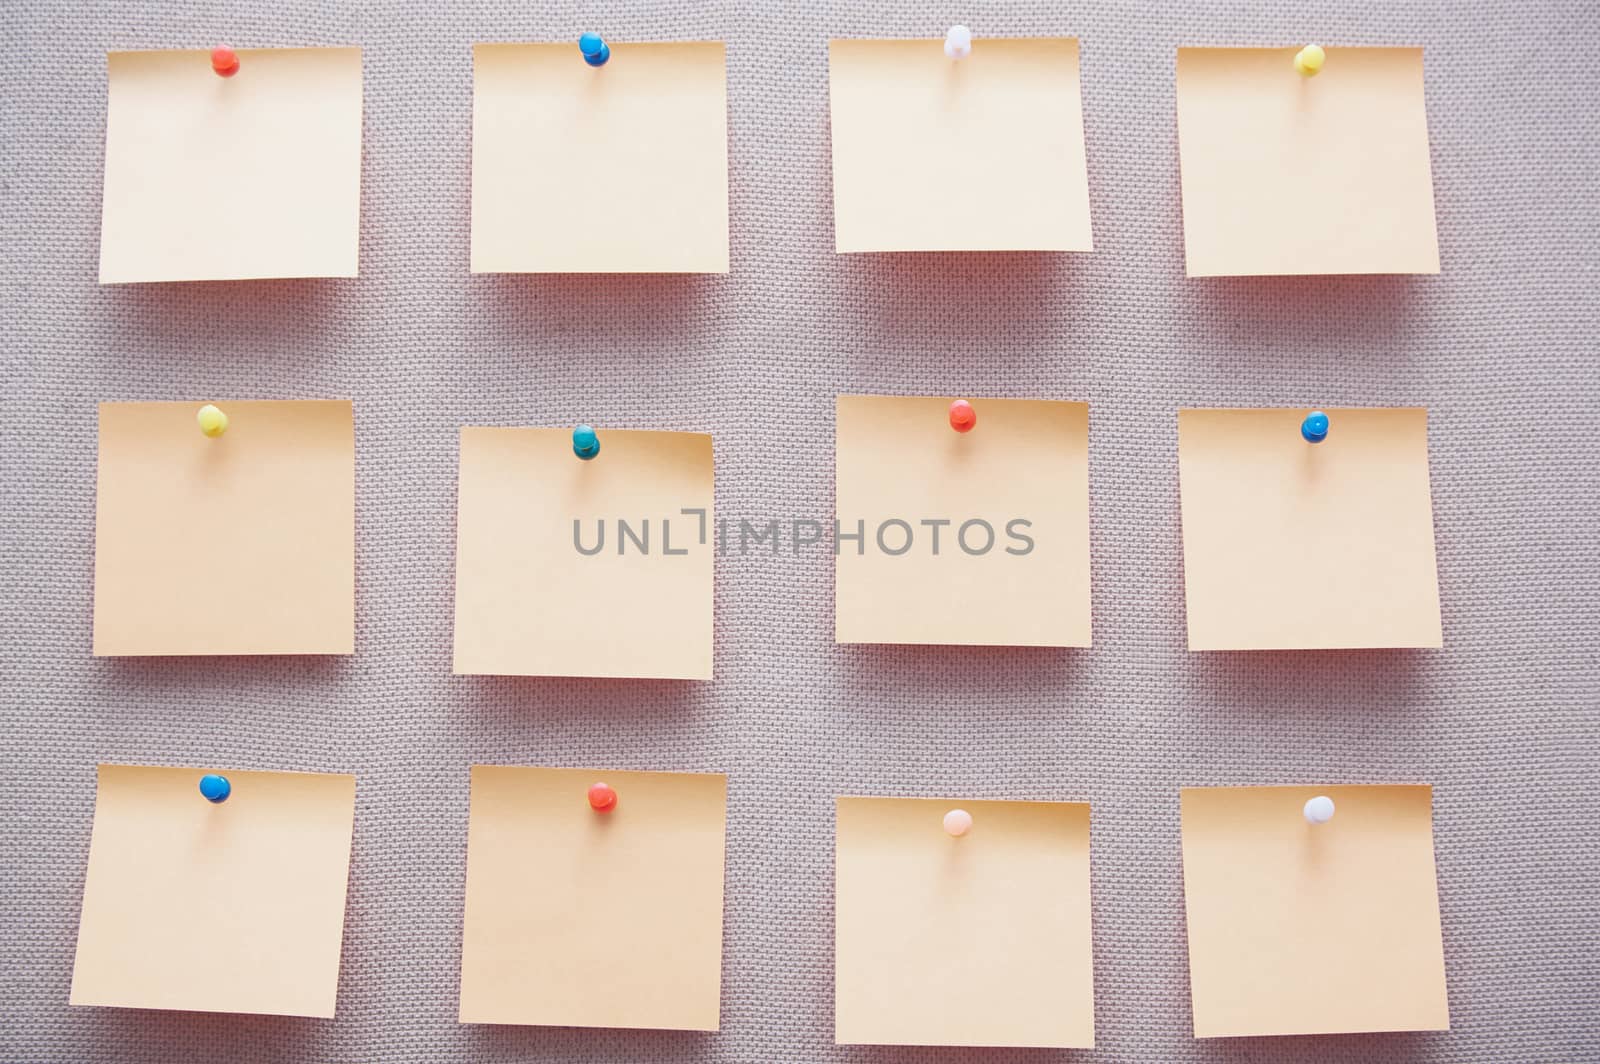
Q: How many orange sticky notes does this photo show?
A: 12